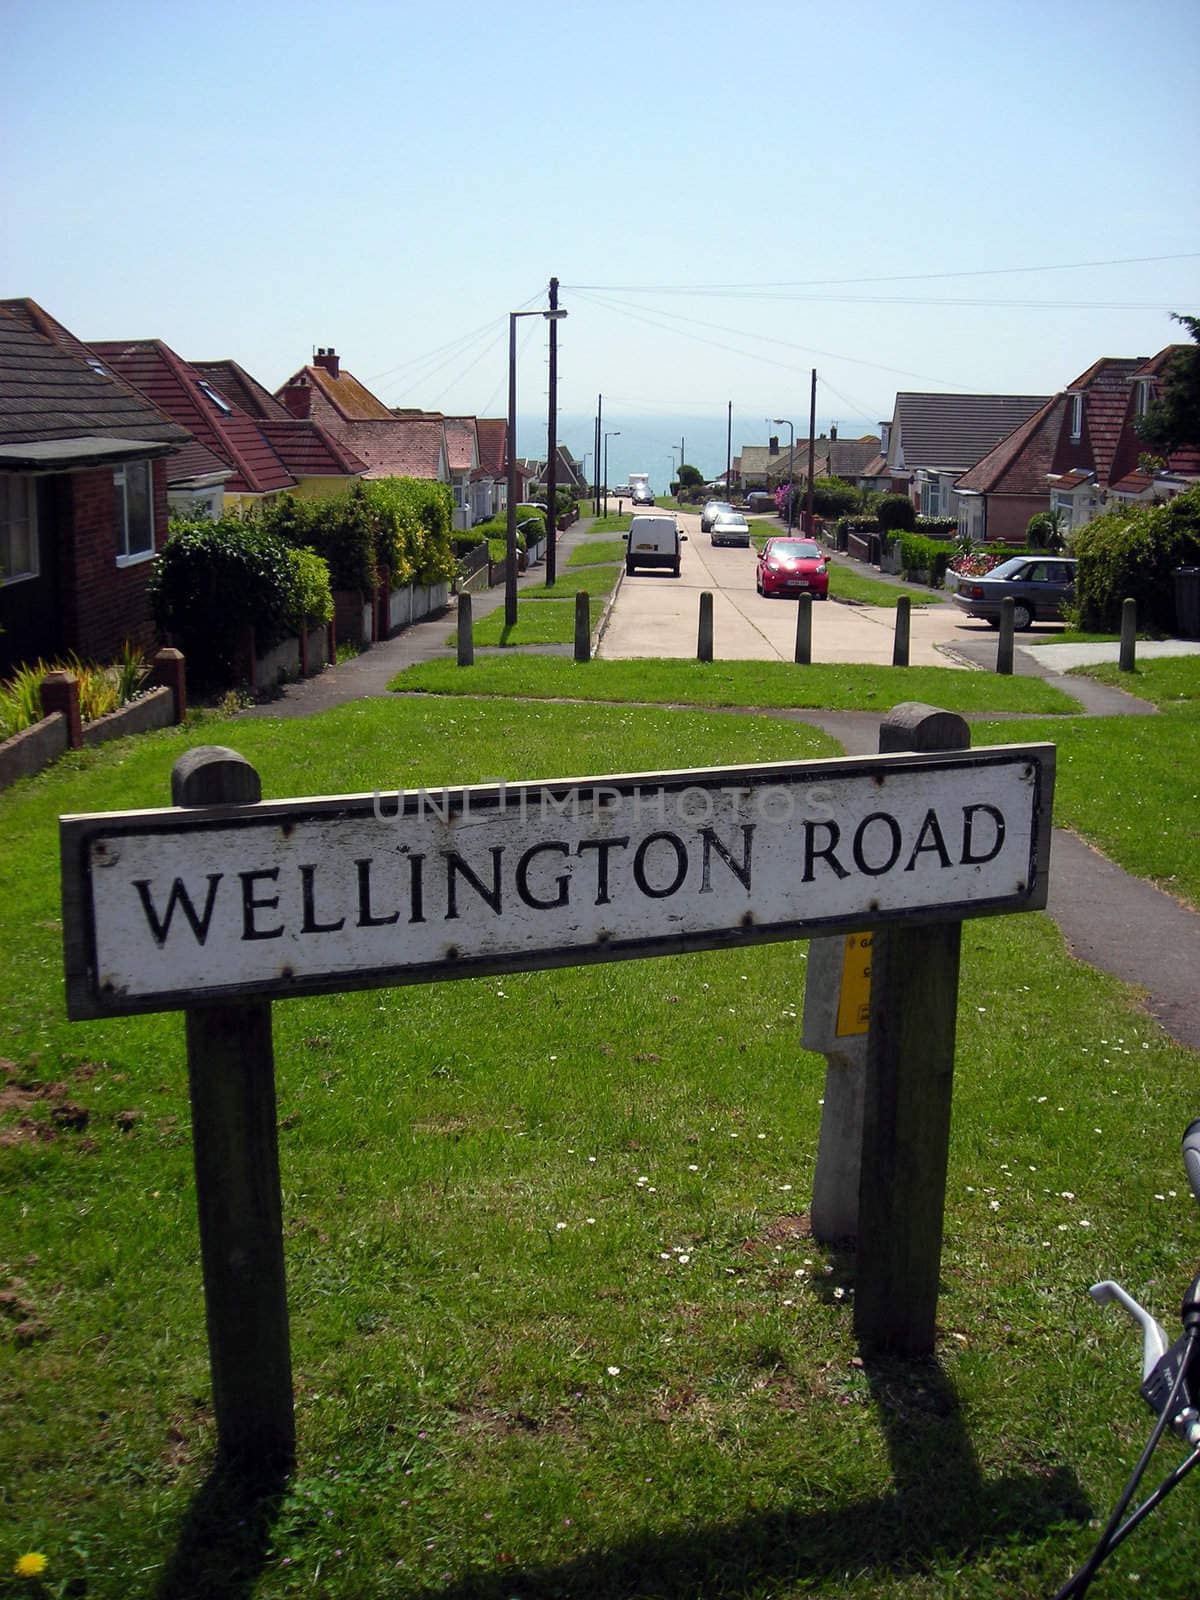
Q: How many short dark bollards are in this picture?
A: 7